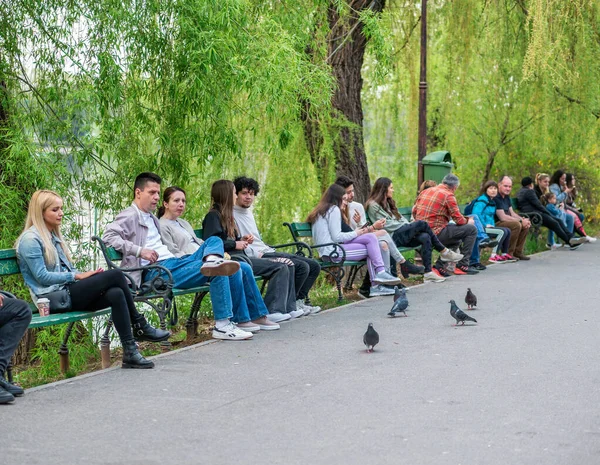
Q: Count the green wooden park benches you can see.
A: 5